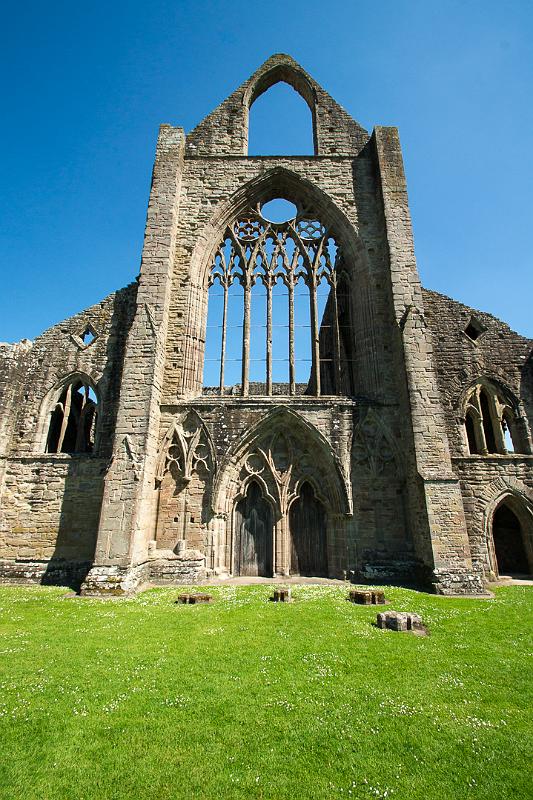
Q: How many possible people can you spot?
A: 0